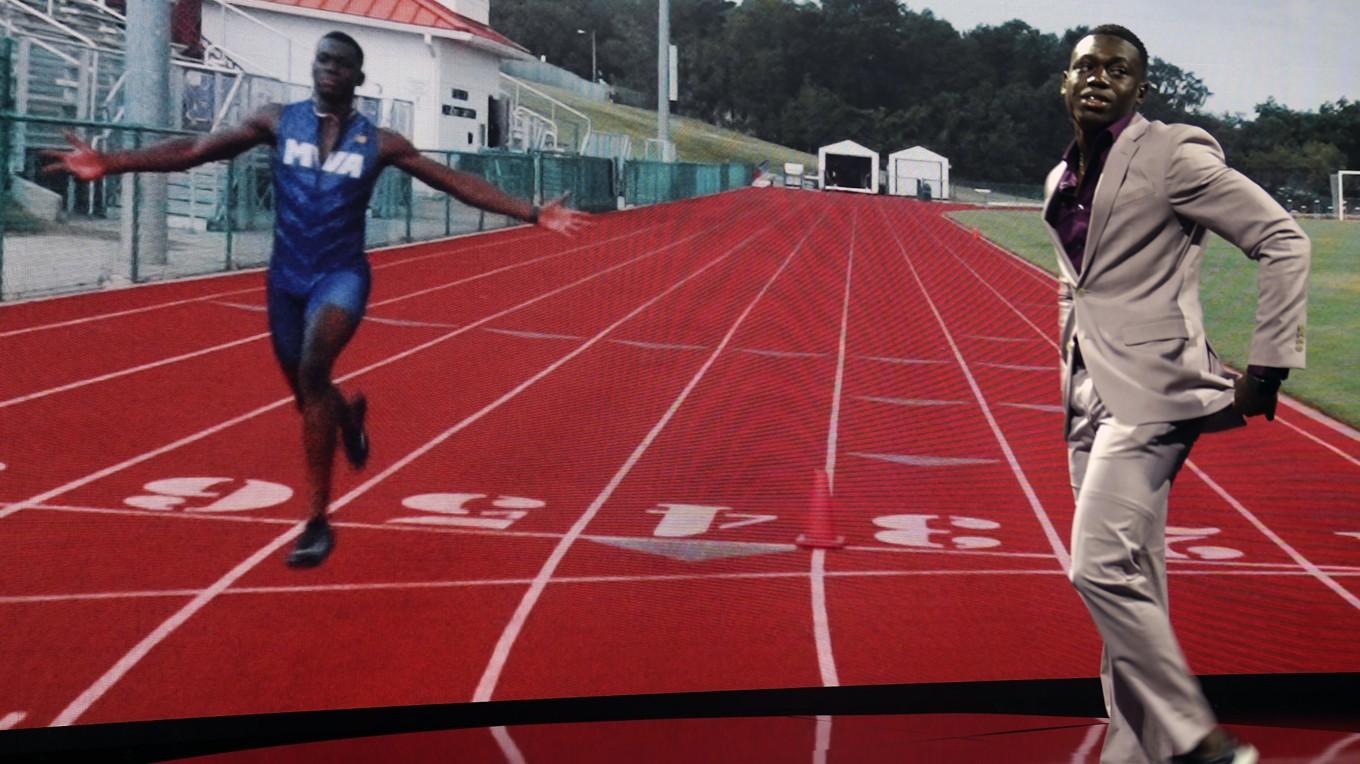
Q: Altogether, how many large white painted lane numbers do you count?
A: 5